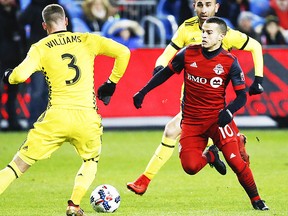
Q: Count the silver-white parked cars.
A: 0